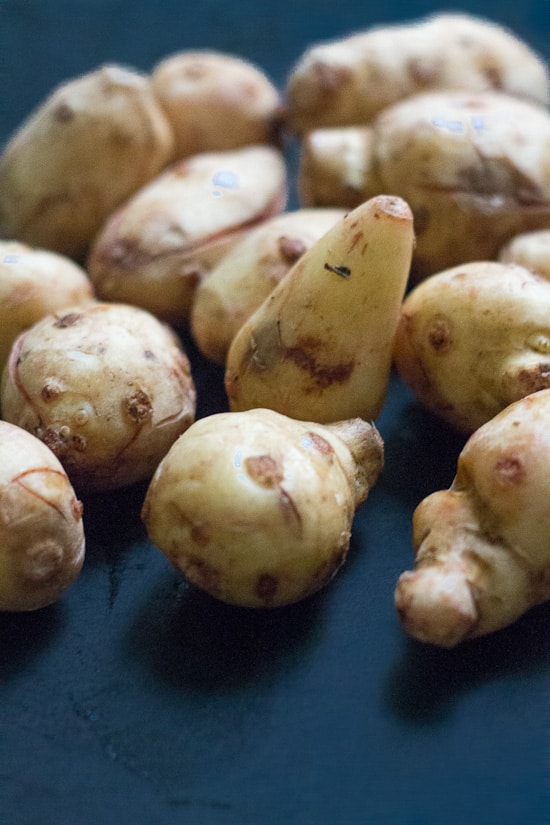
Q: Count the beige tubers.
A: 15